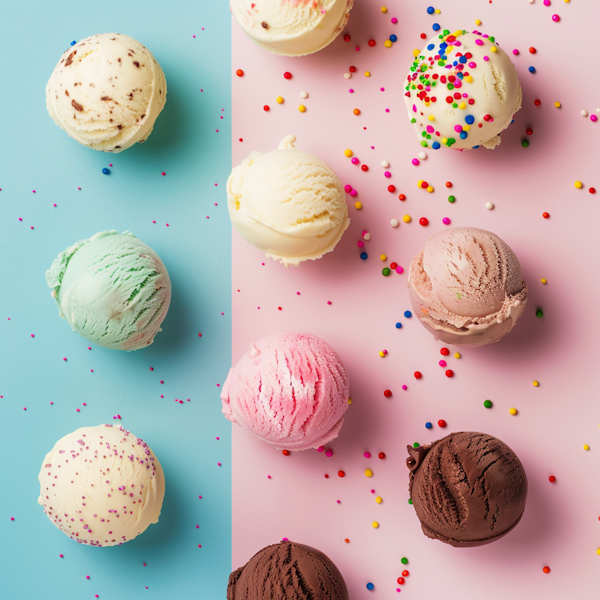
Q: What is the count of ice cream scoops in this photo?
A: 10